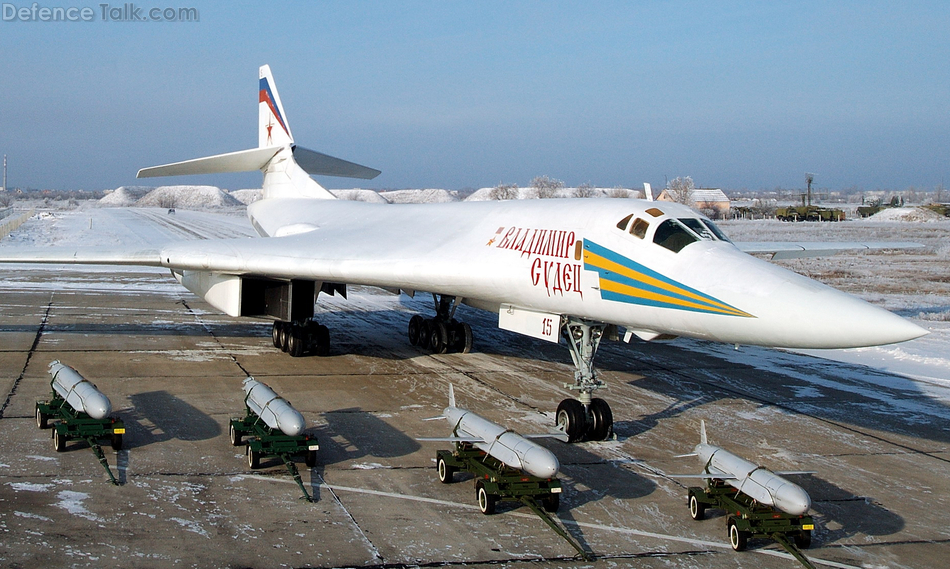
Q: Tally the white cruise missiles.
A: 4